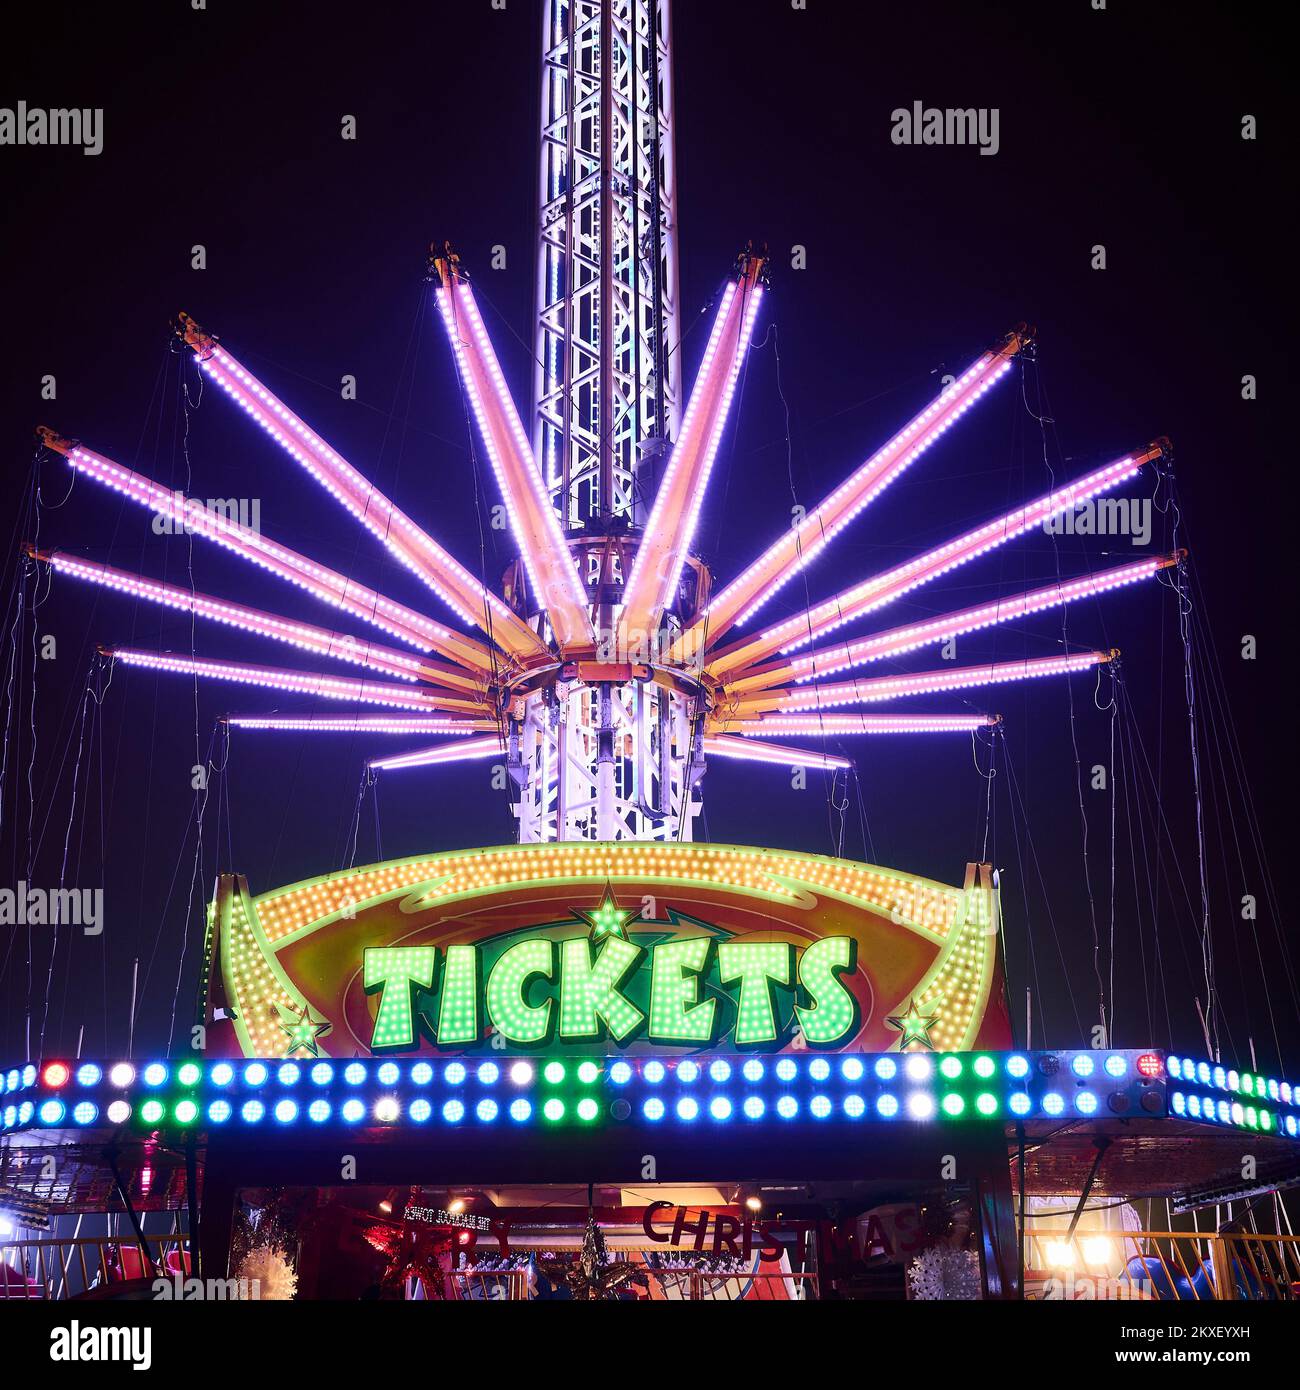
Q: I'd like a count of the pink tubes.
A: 14